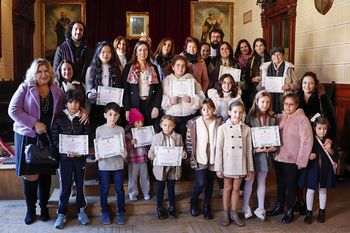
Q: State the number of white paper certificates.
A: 9